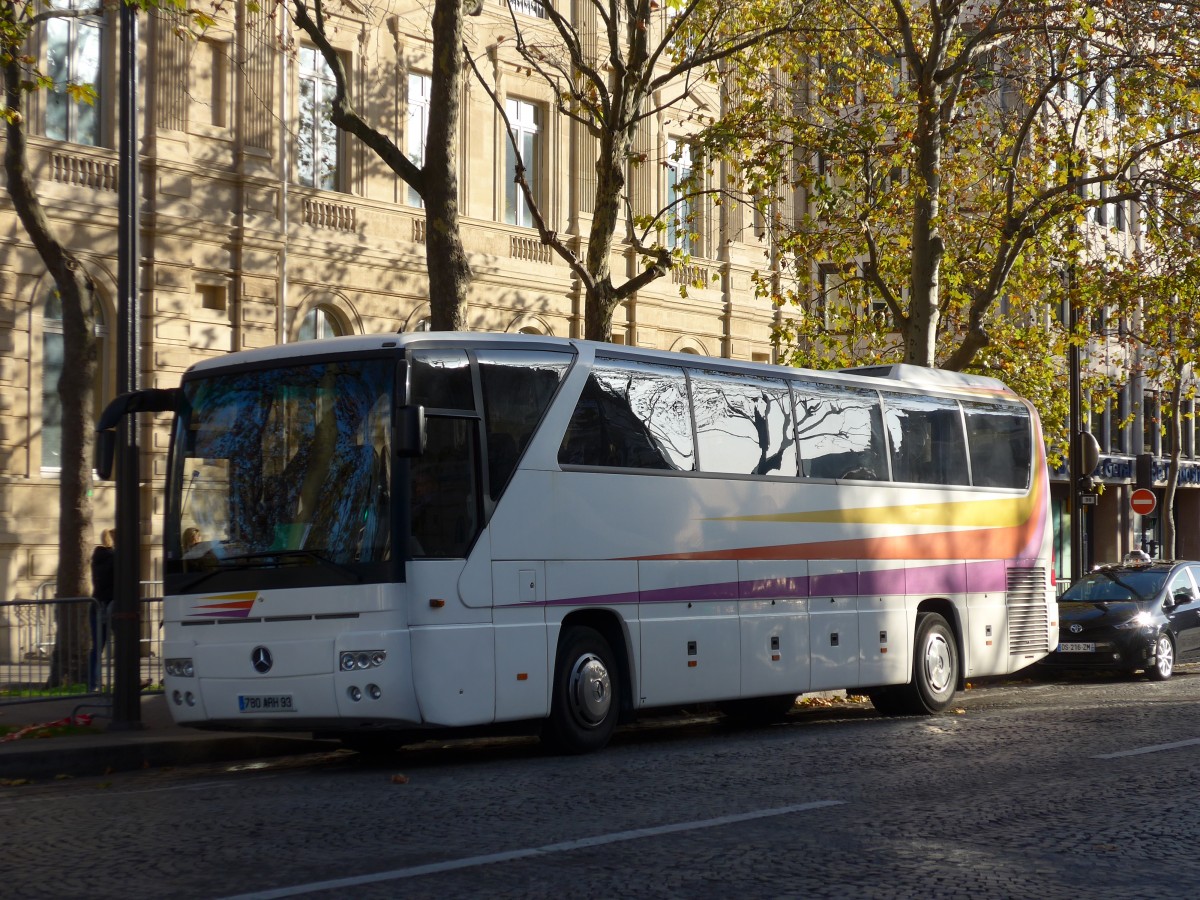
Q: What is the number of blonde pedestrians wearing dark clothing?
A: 1